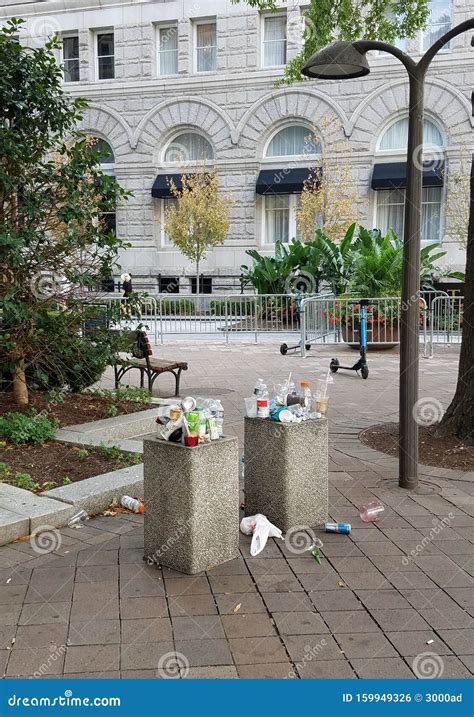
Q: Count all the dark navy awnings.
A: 3